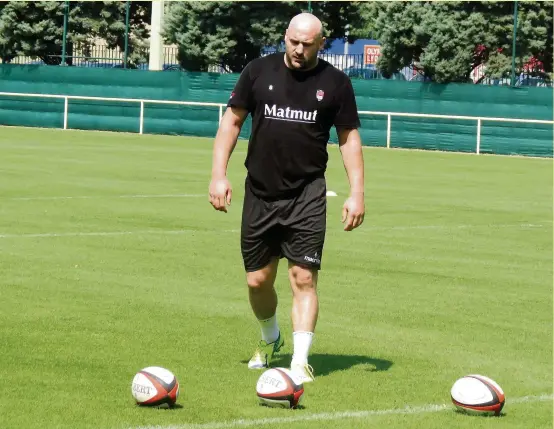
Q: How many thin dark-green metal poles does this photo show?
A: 4